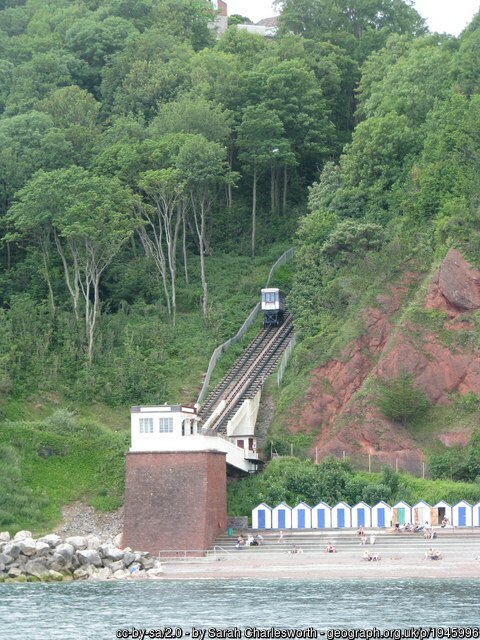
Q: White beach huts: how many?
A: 12